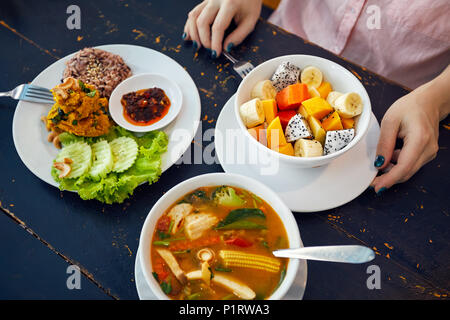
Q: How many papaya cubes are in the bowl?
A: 2